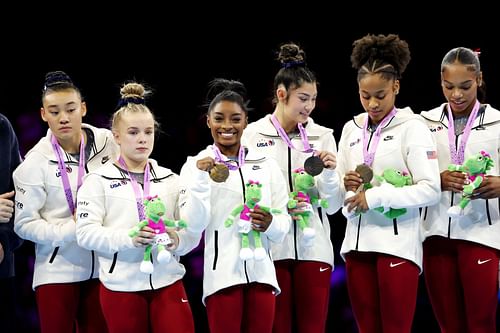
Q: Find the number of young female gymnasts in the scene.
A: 6